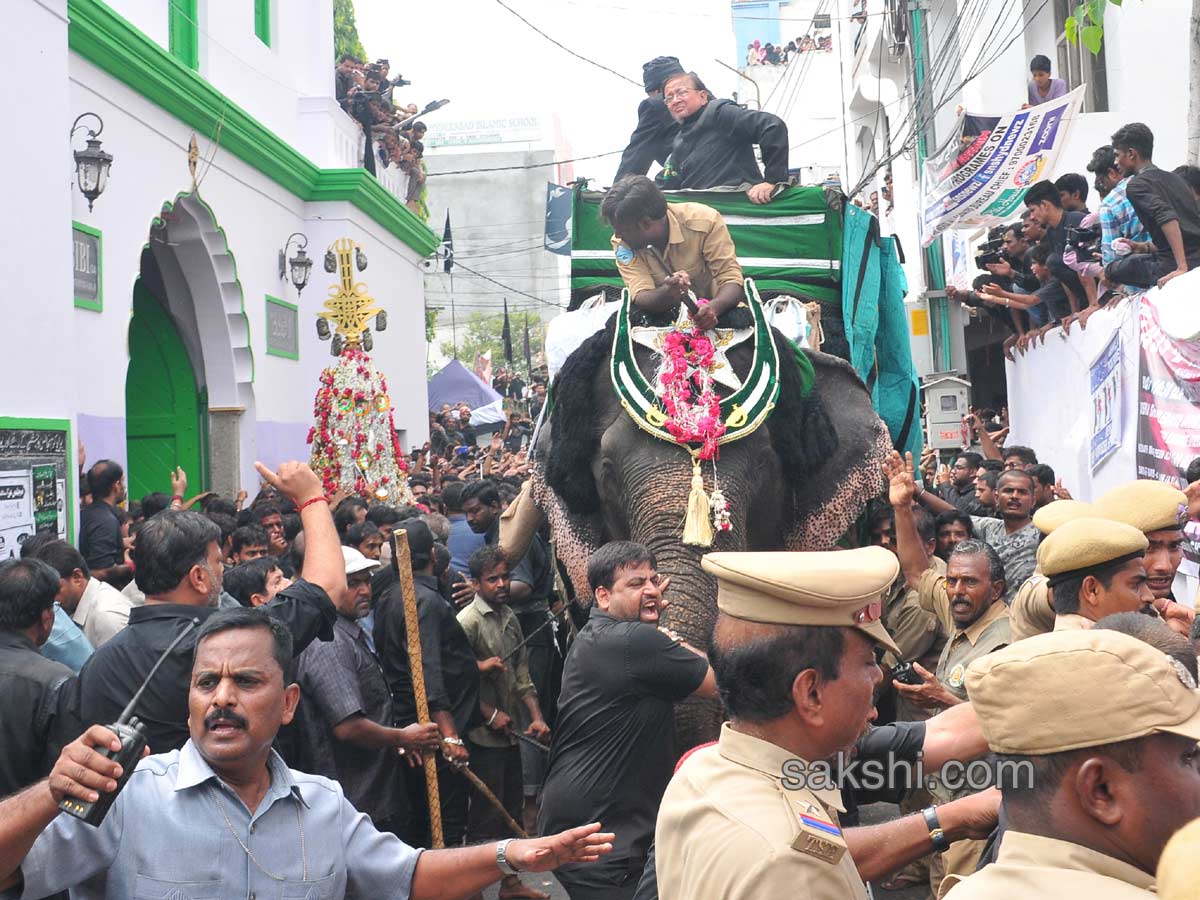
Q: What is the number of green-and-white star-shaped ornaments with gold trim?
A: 1